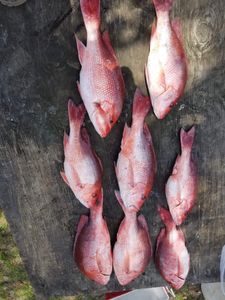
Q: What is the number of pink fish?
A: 8